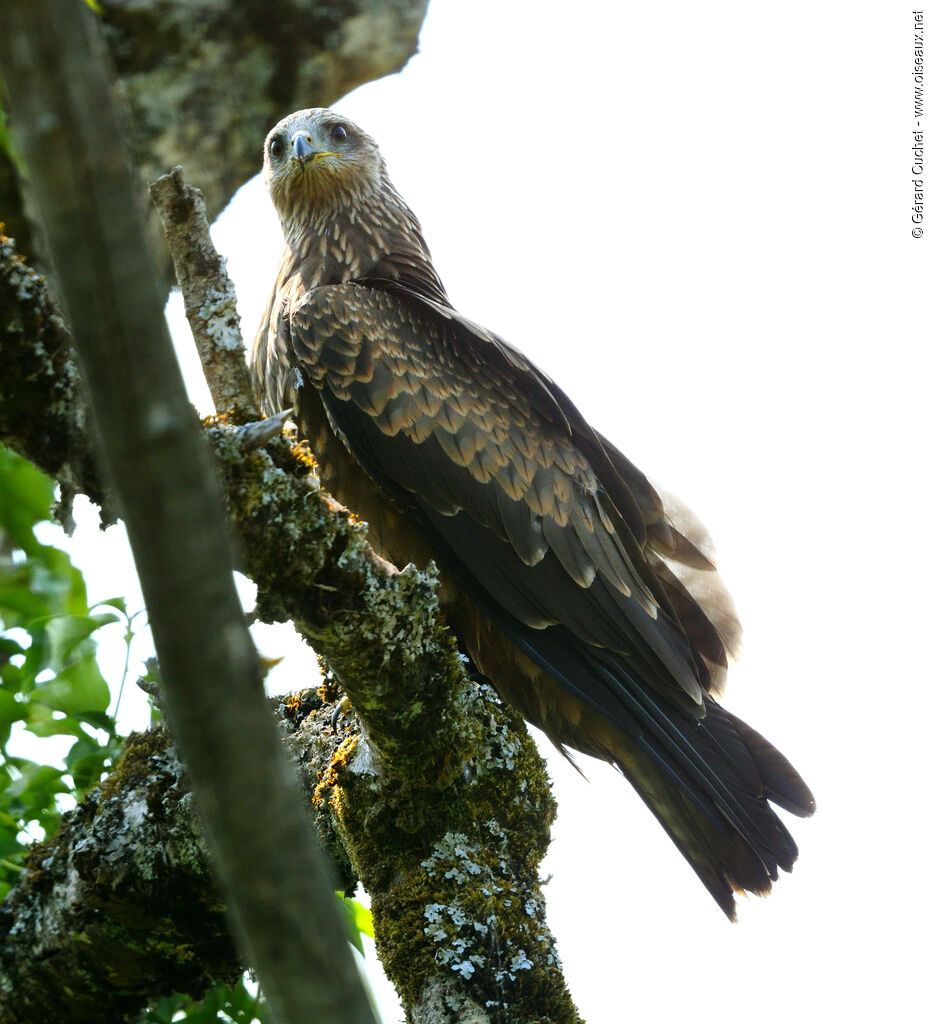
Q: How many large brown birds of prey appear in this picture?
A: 1